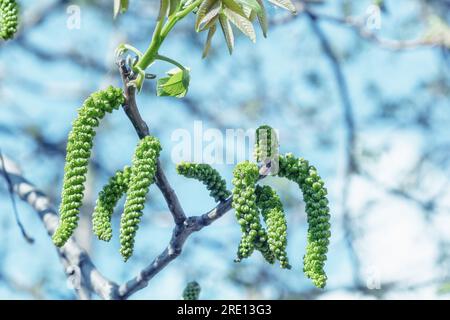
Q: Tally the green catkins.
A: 11